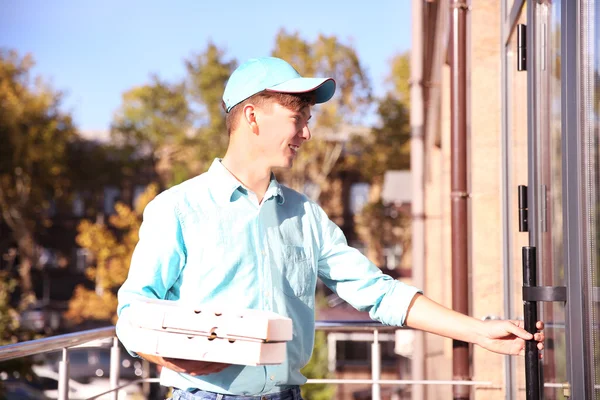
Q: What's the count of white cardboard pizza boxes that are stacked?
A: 2